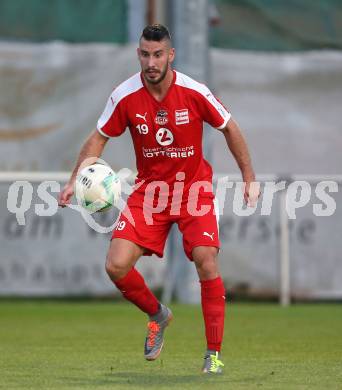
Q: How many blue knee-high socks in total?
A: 0